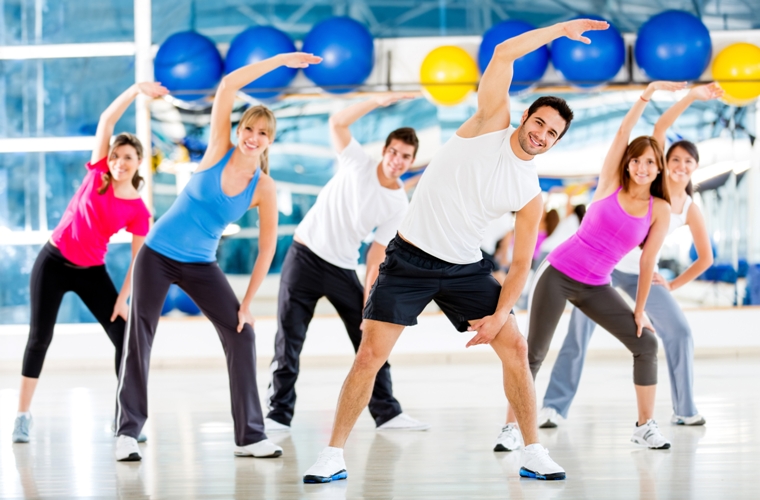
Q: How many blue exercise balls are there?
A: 6